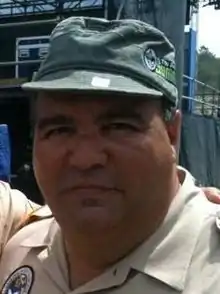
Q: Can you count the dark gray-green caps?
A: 1